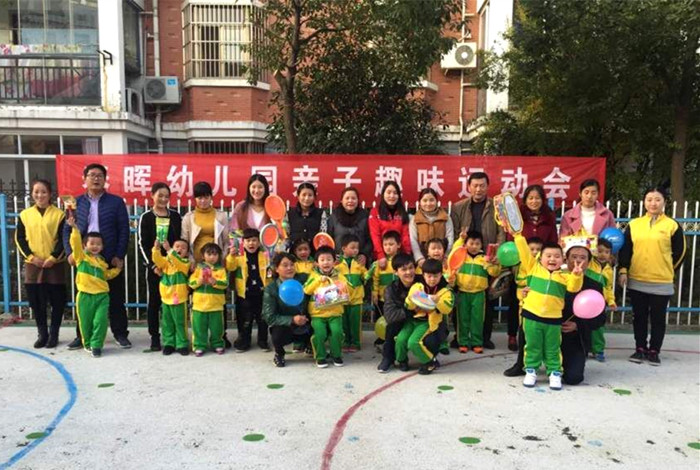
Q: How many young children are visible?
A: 14